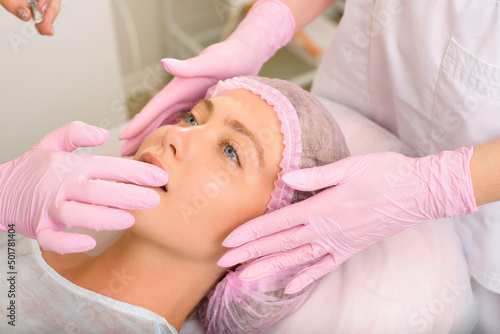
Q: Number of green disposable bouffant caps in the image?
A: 0